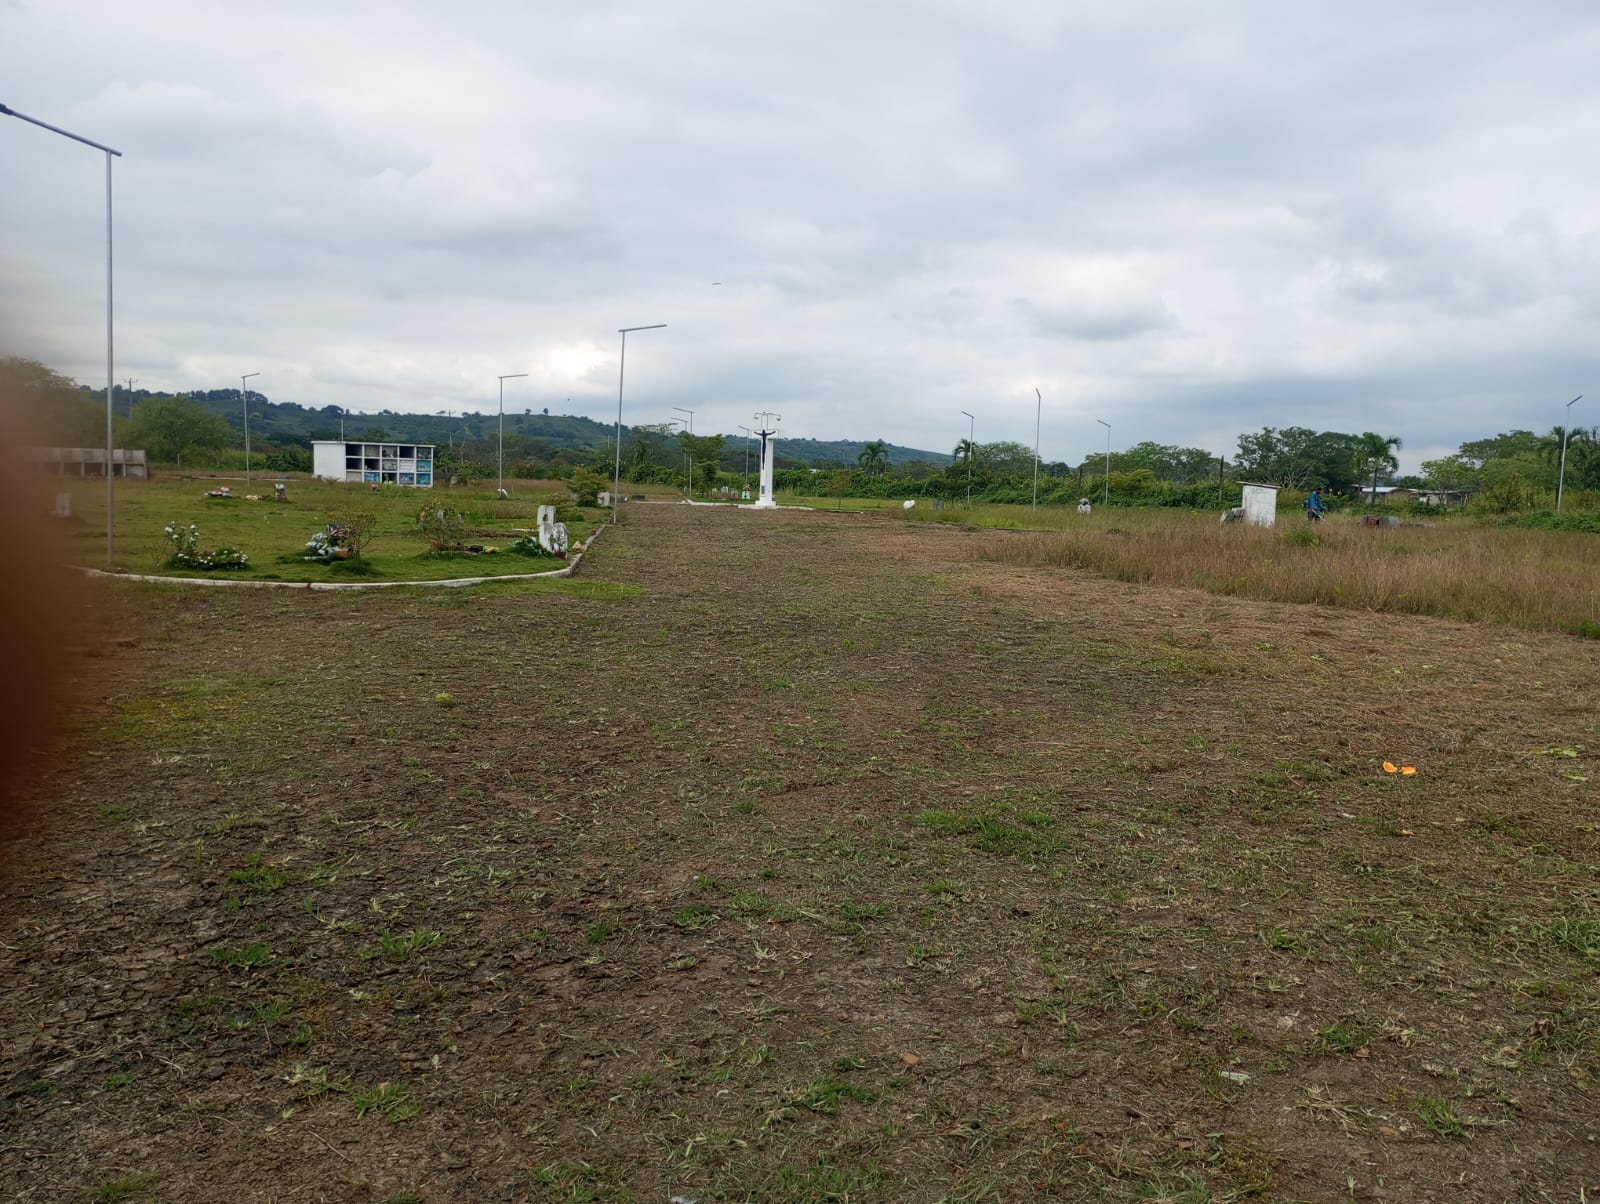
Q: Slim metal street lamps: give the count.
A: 11